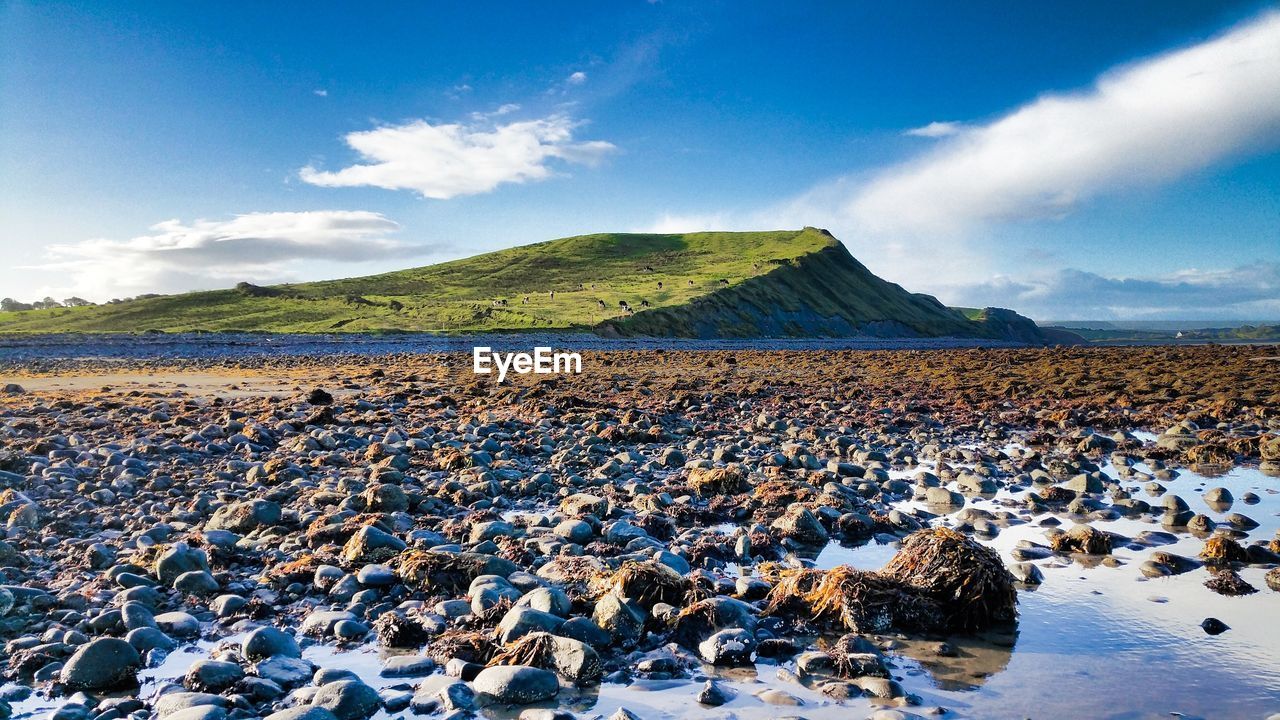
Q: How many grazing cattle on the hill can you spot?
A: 14